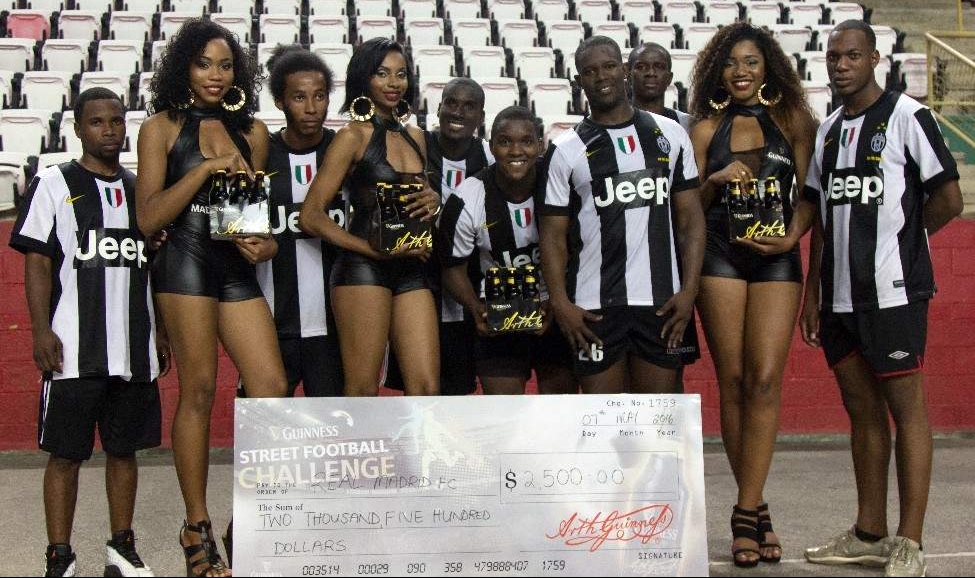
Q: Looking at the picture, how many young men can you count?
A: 7